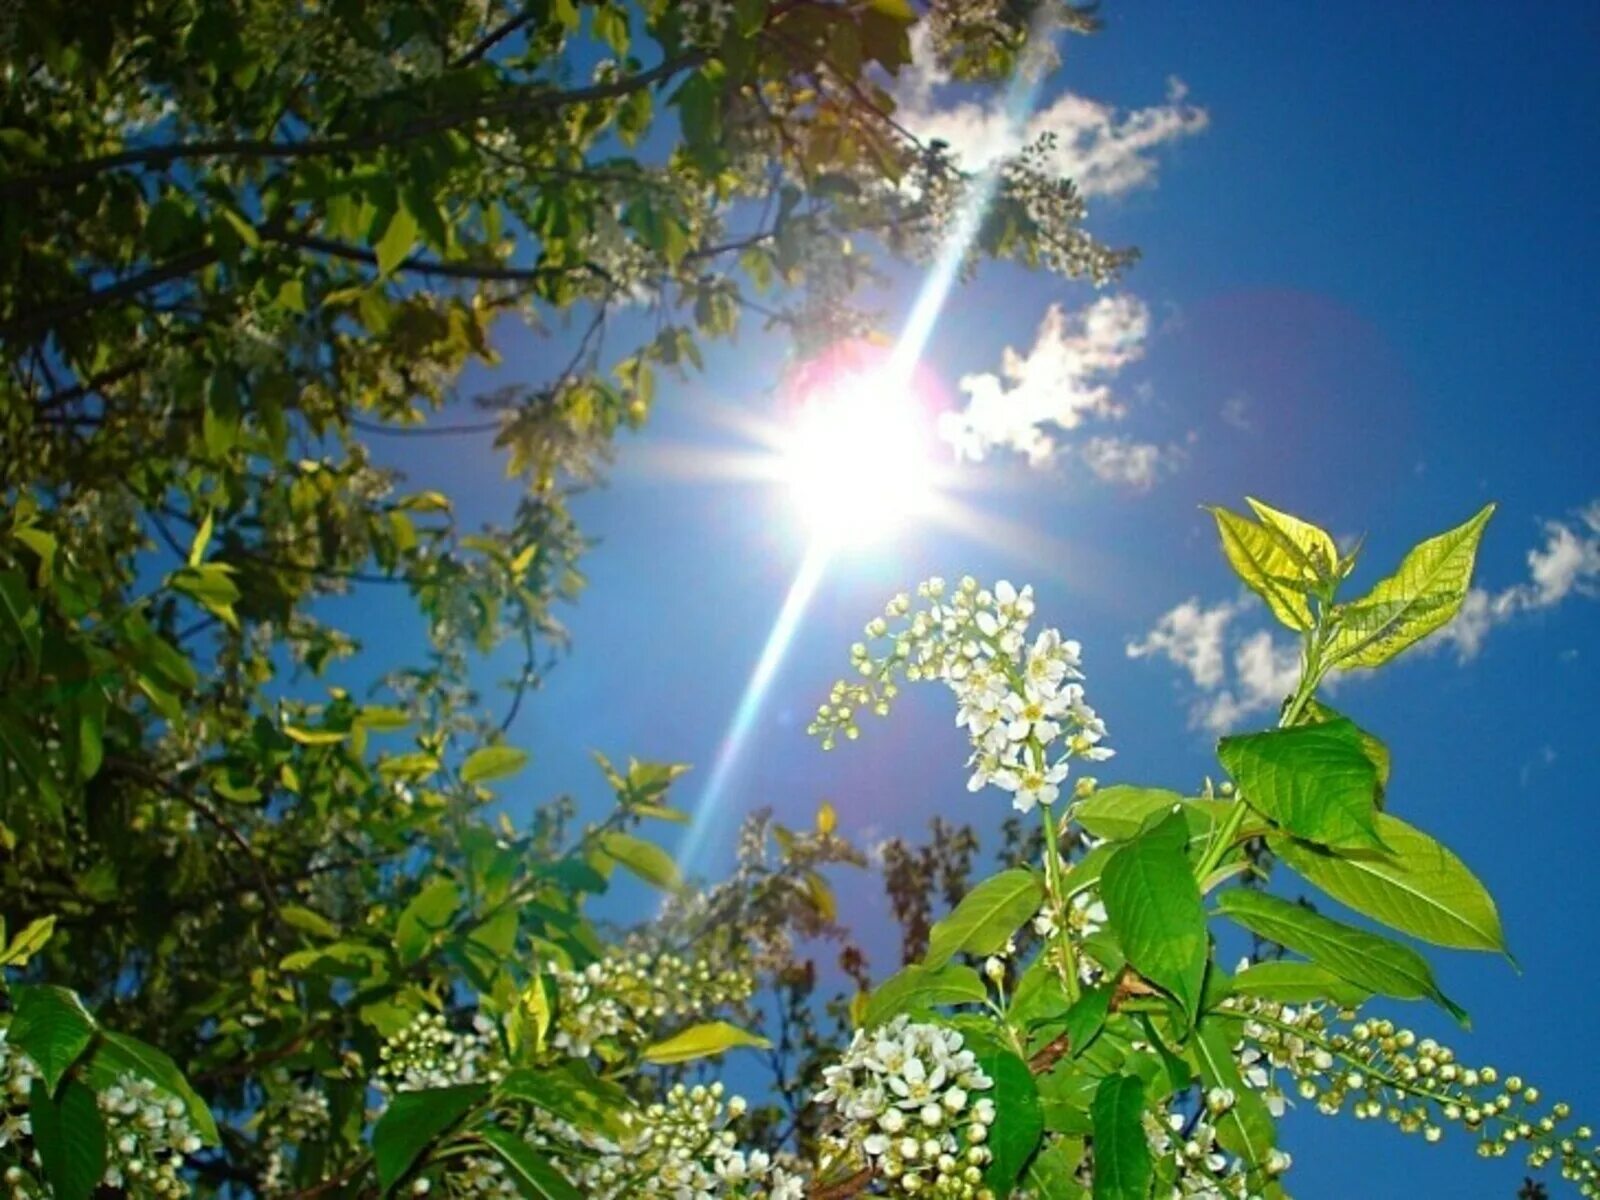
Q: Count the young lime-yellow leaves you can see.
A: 3